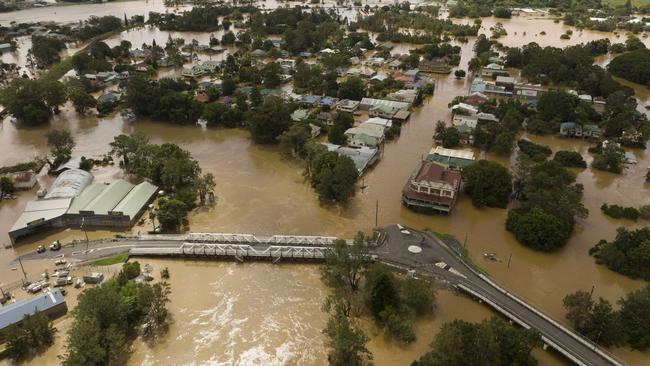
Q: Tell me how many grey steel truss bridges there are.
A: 1